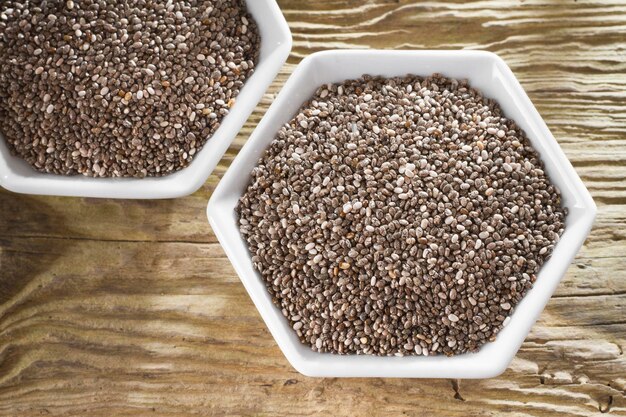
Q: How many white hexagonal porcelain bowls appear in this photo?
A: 2